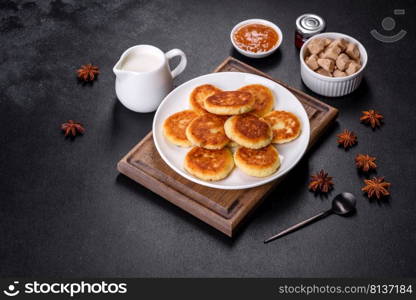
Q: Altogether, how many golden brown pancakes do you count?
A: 9